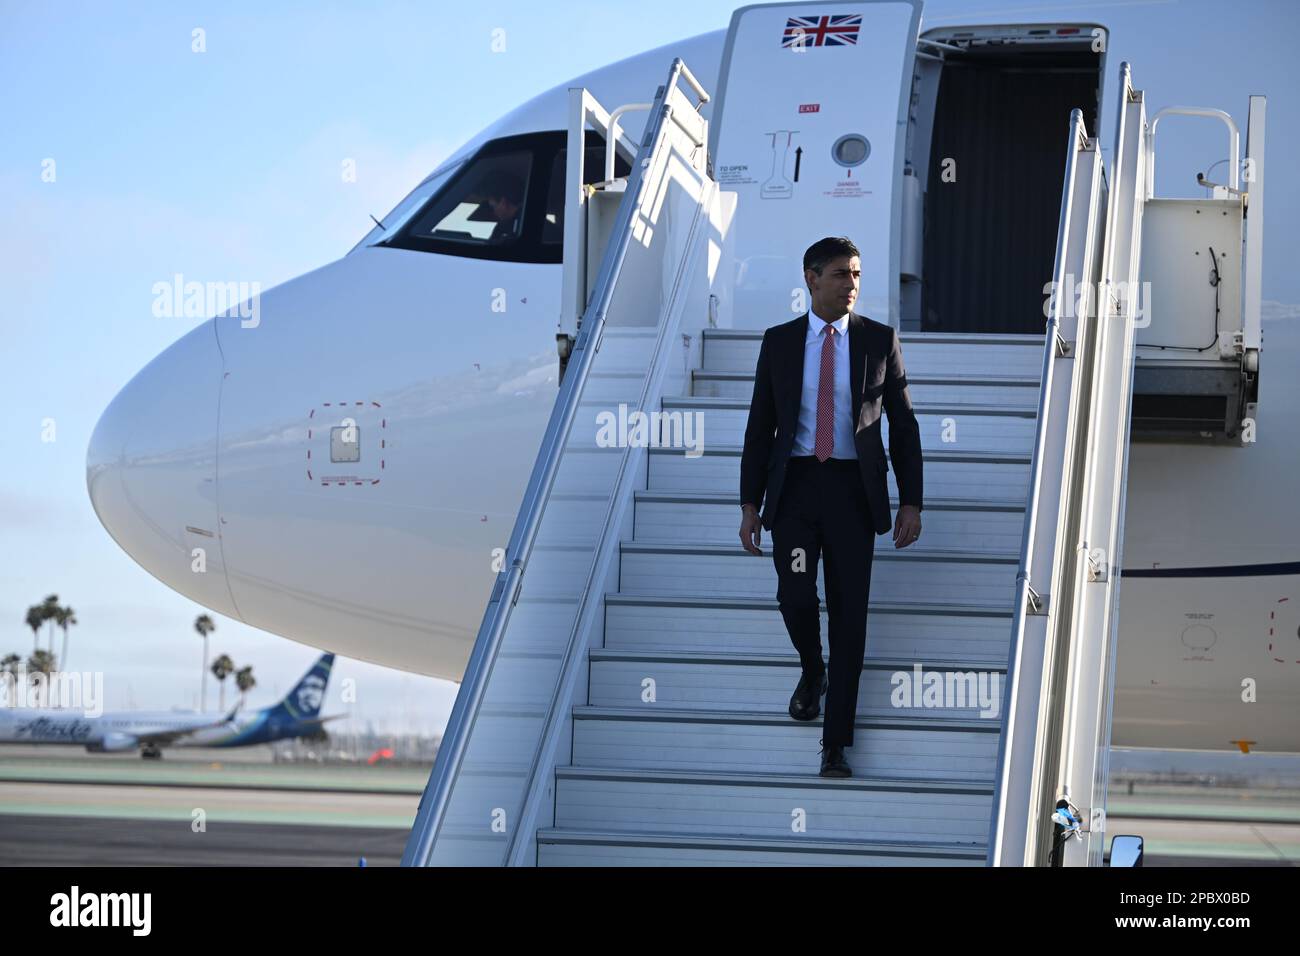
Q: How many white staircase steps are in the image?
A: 11